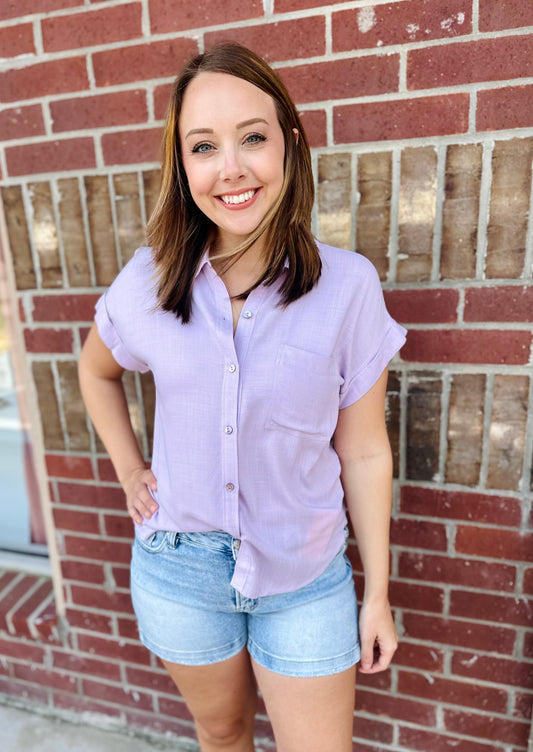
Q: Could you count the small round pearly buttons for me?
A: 4